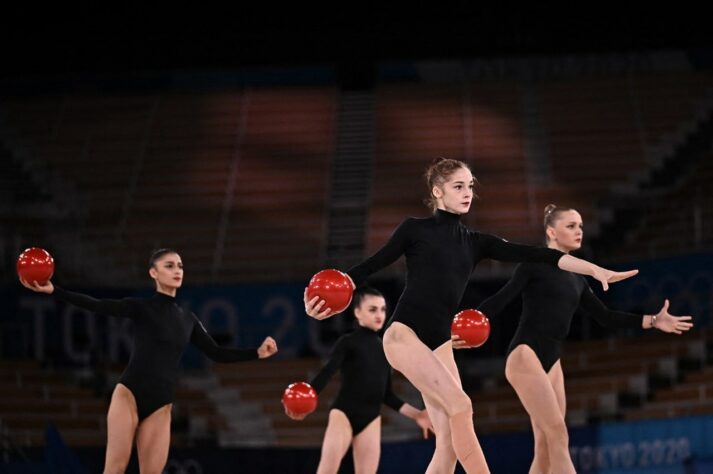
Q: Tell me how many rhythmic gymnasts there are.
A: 4